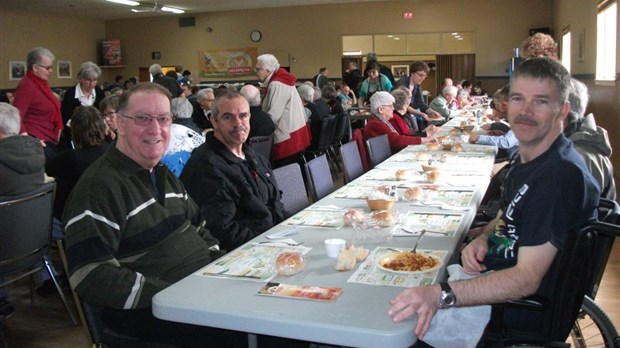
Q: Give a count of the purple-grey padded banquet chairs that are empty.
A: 4